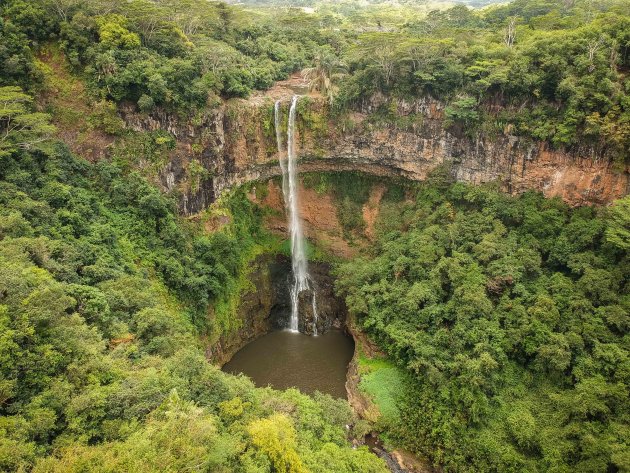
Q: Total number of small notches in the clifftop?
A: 2